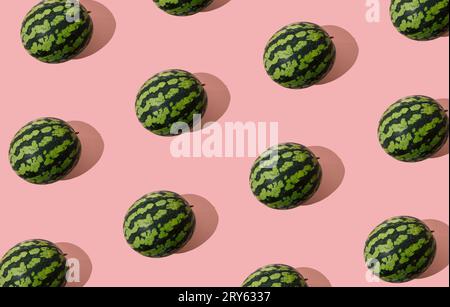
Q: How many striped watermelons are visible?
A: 12